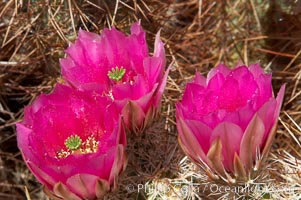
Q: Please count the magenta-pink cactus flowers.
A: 3